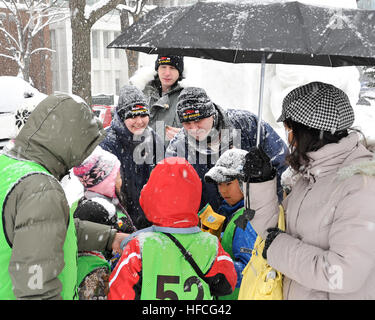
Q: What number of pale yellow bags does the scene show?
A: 1